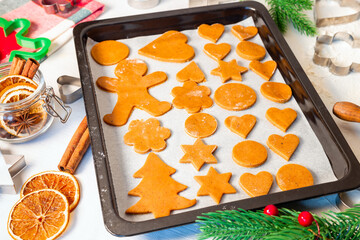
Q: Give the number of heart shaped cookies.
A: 10